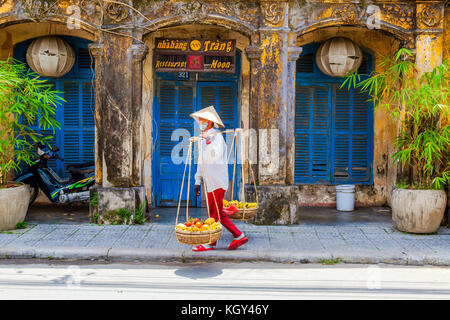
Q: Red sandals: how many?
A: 2